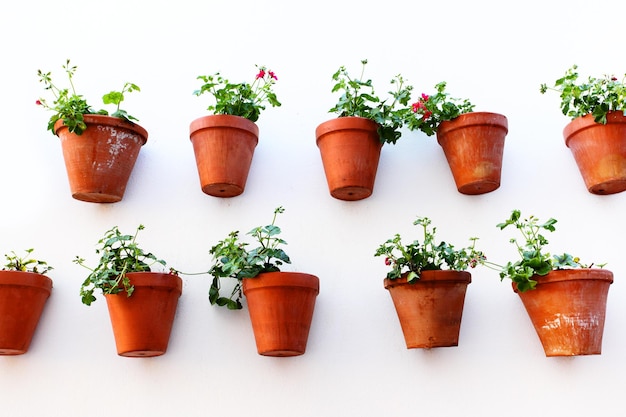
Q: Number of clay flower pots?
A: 10